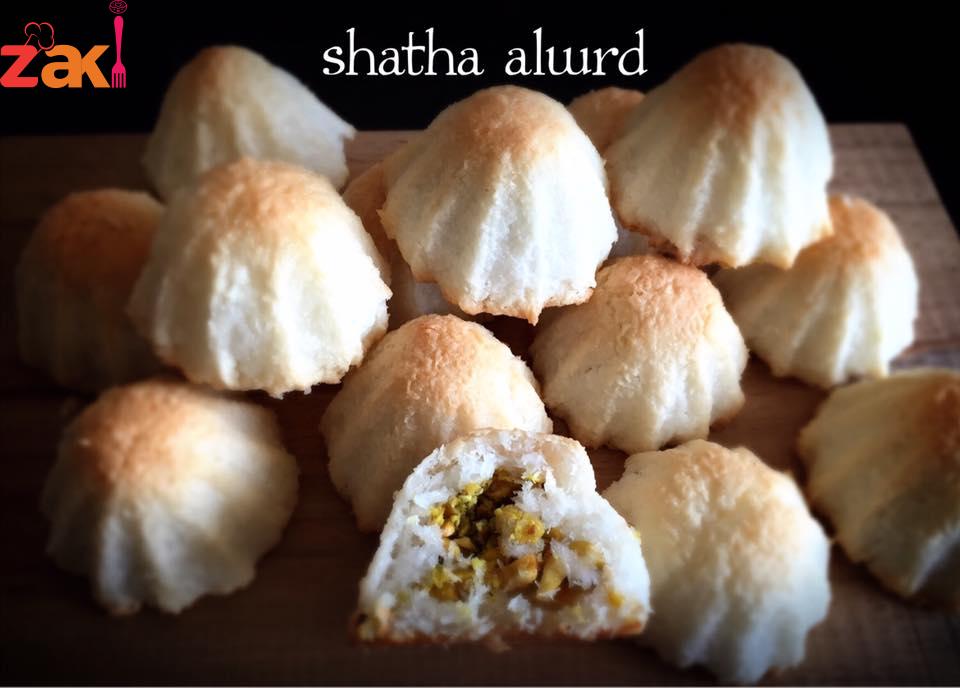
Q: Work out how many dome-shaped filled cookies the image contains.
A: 14